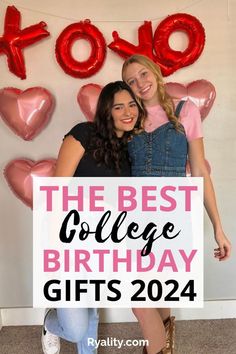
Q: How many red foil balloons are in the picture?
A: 4